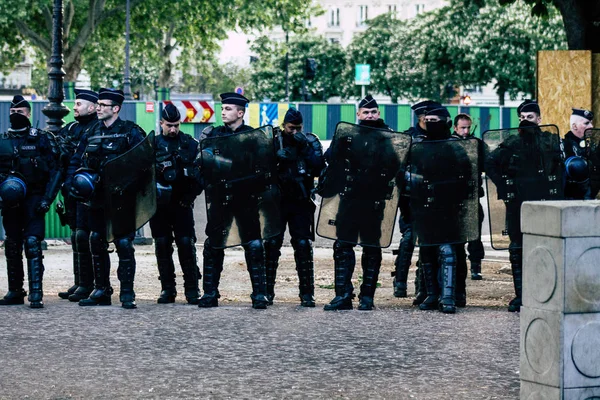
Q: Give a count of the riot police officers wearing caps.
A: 11